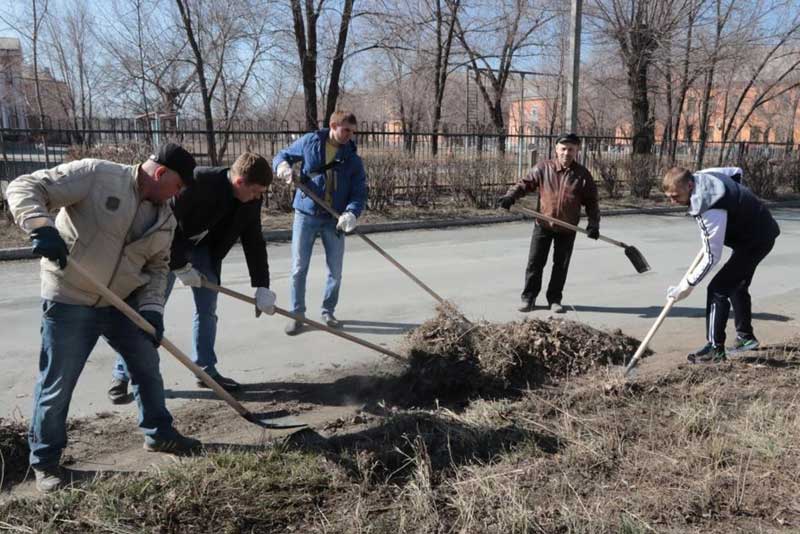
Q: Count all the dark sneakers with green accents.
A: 2